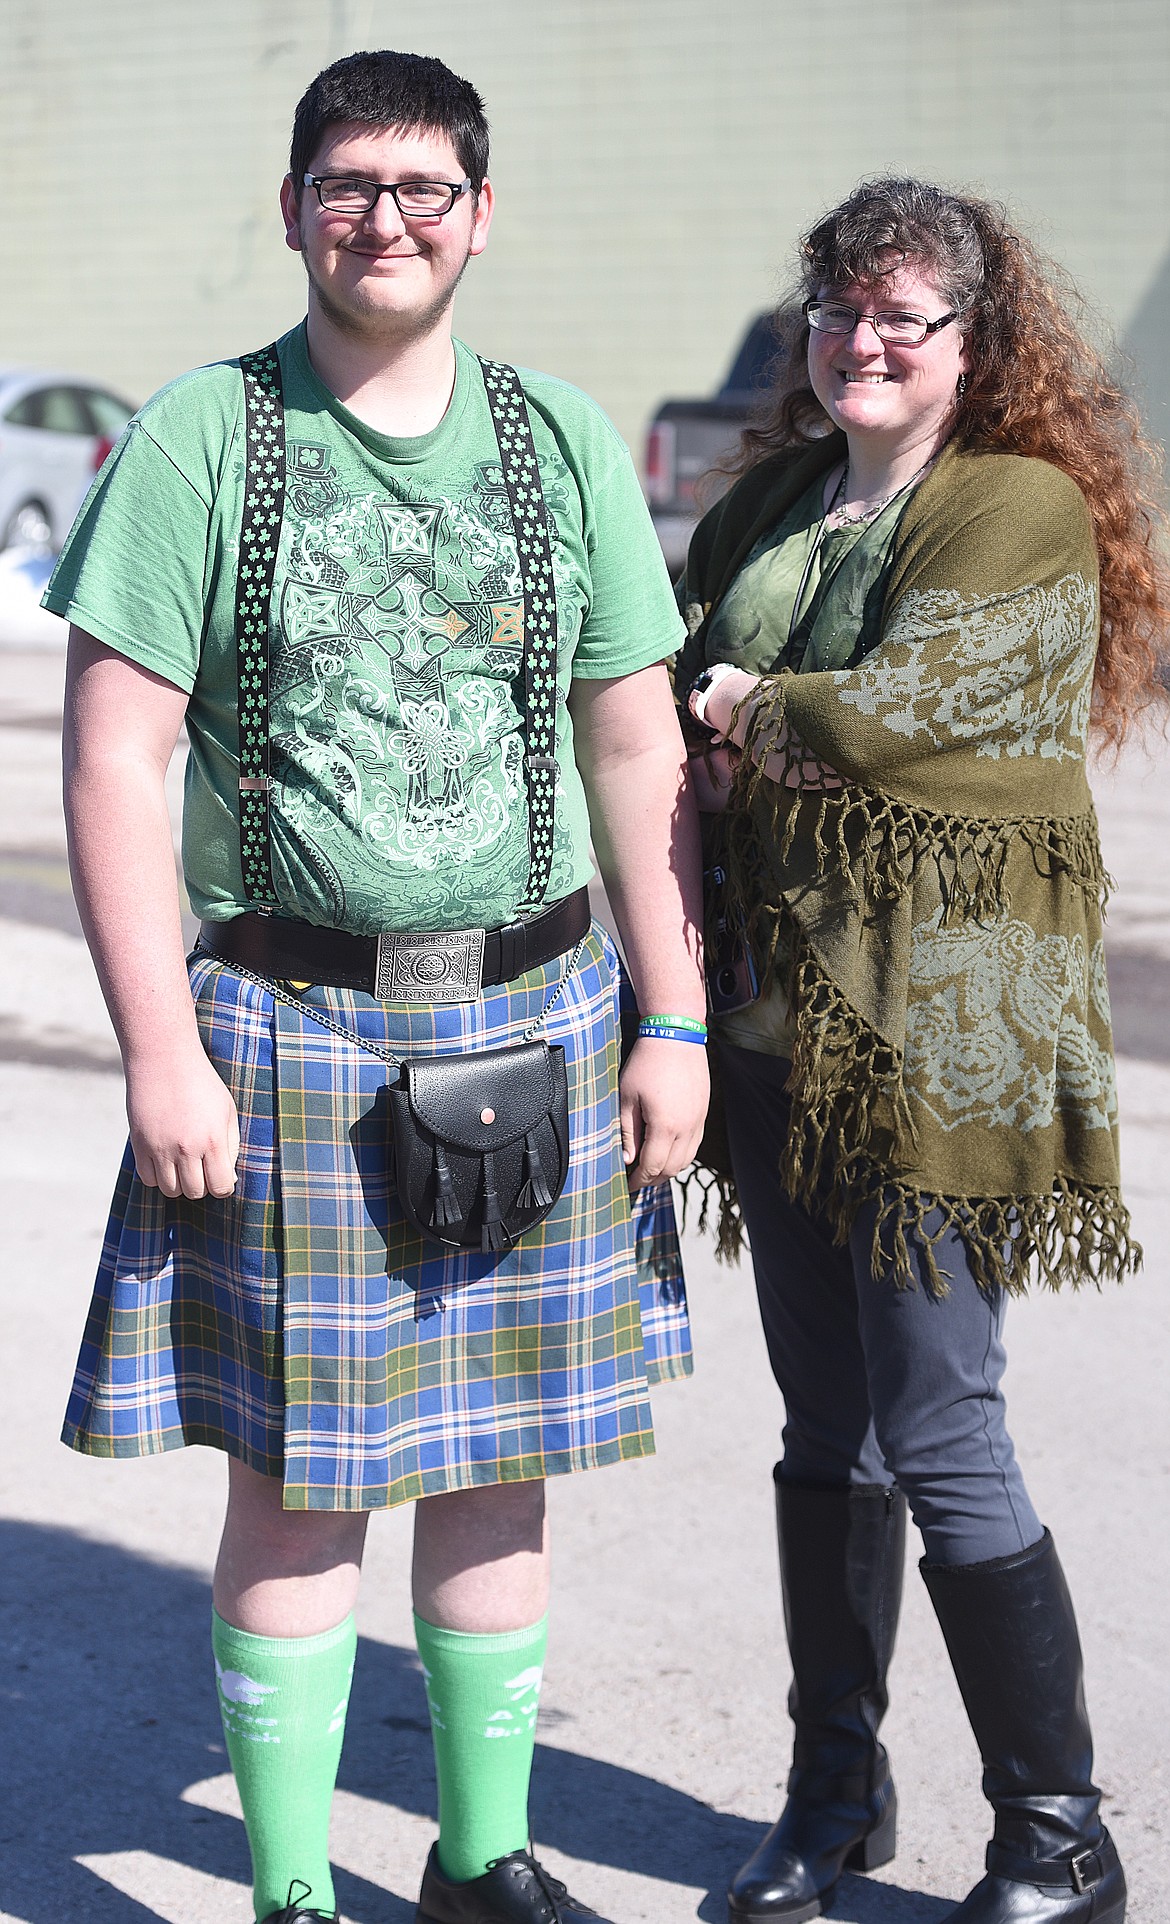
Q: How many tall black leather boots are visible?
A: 2